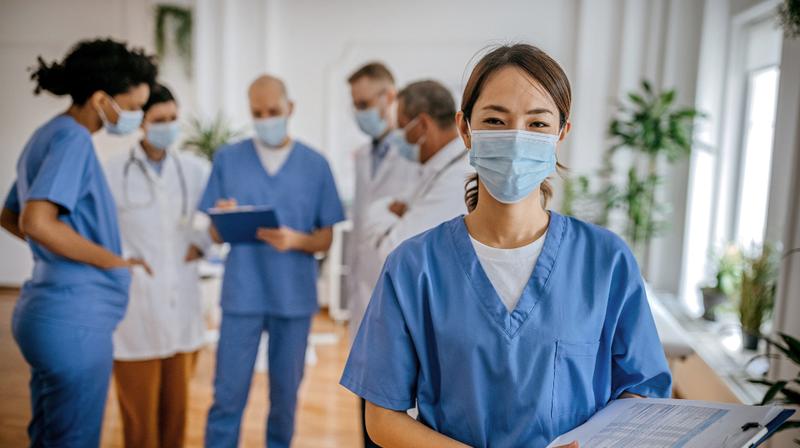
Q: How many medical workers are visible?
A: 6